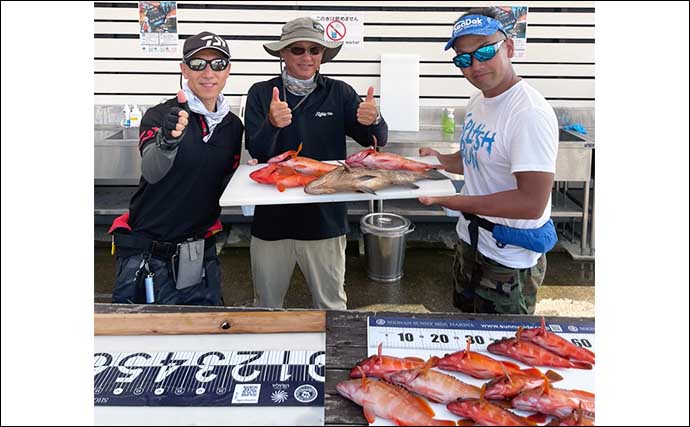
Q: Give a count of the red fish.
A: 13